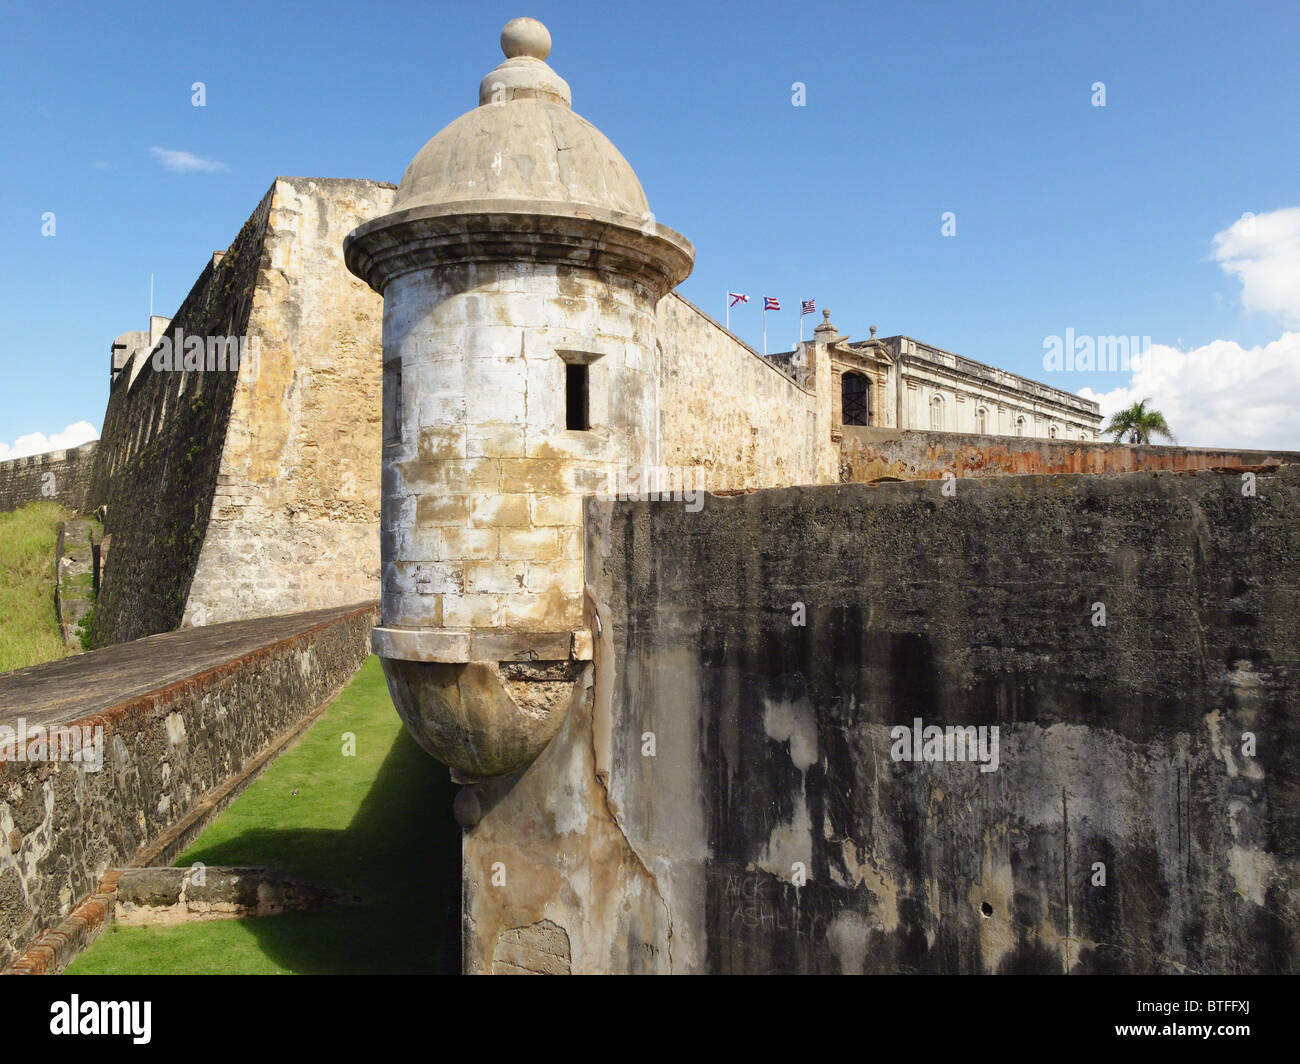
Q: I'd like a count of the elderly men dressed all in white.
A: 0